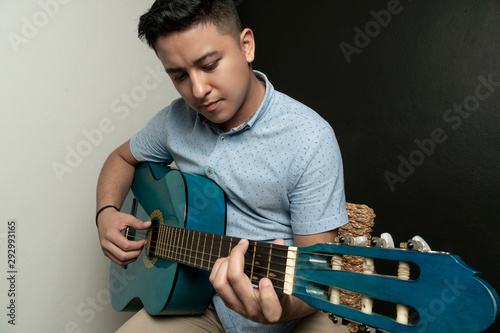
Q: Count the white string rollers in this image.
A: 6